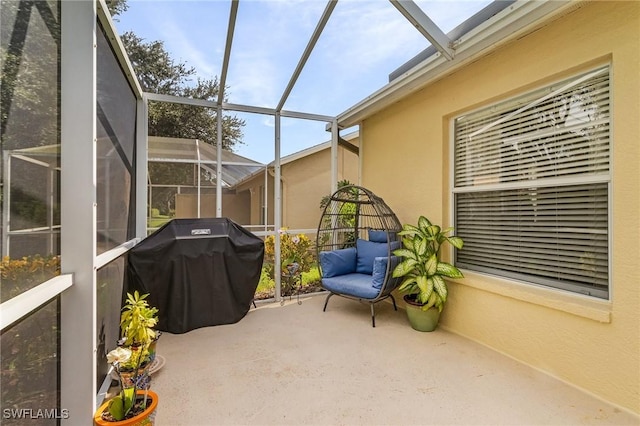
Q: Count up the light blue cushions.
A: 5